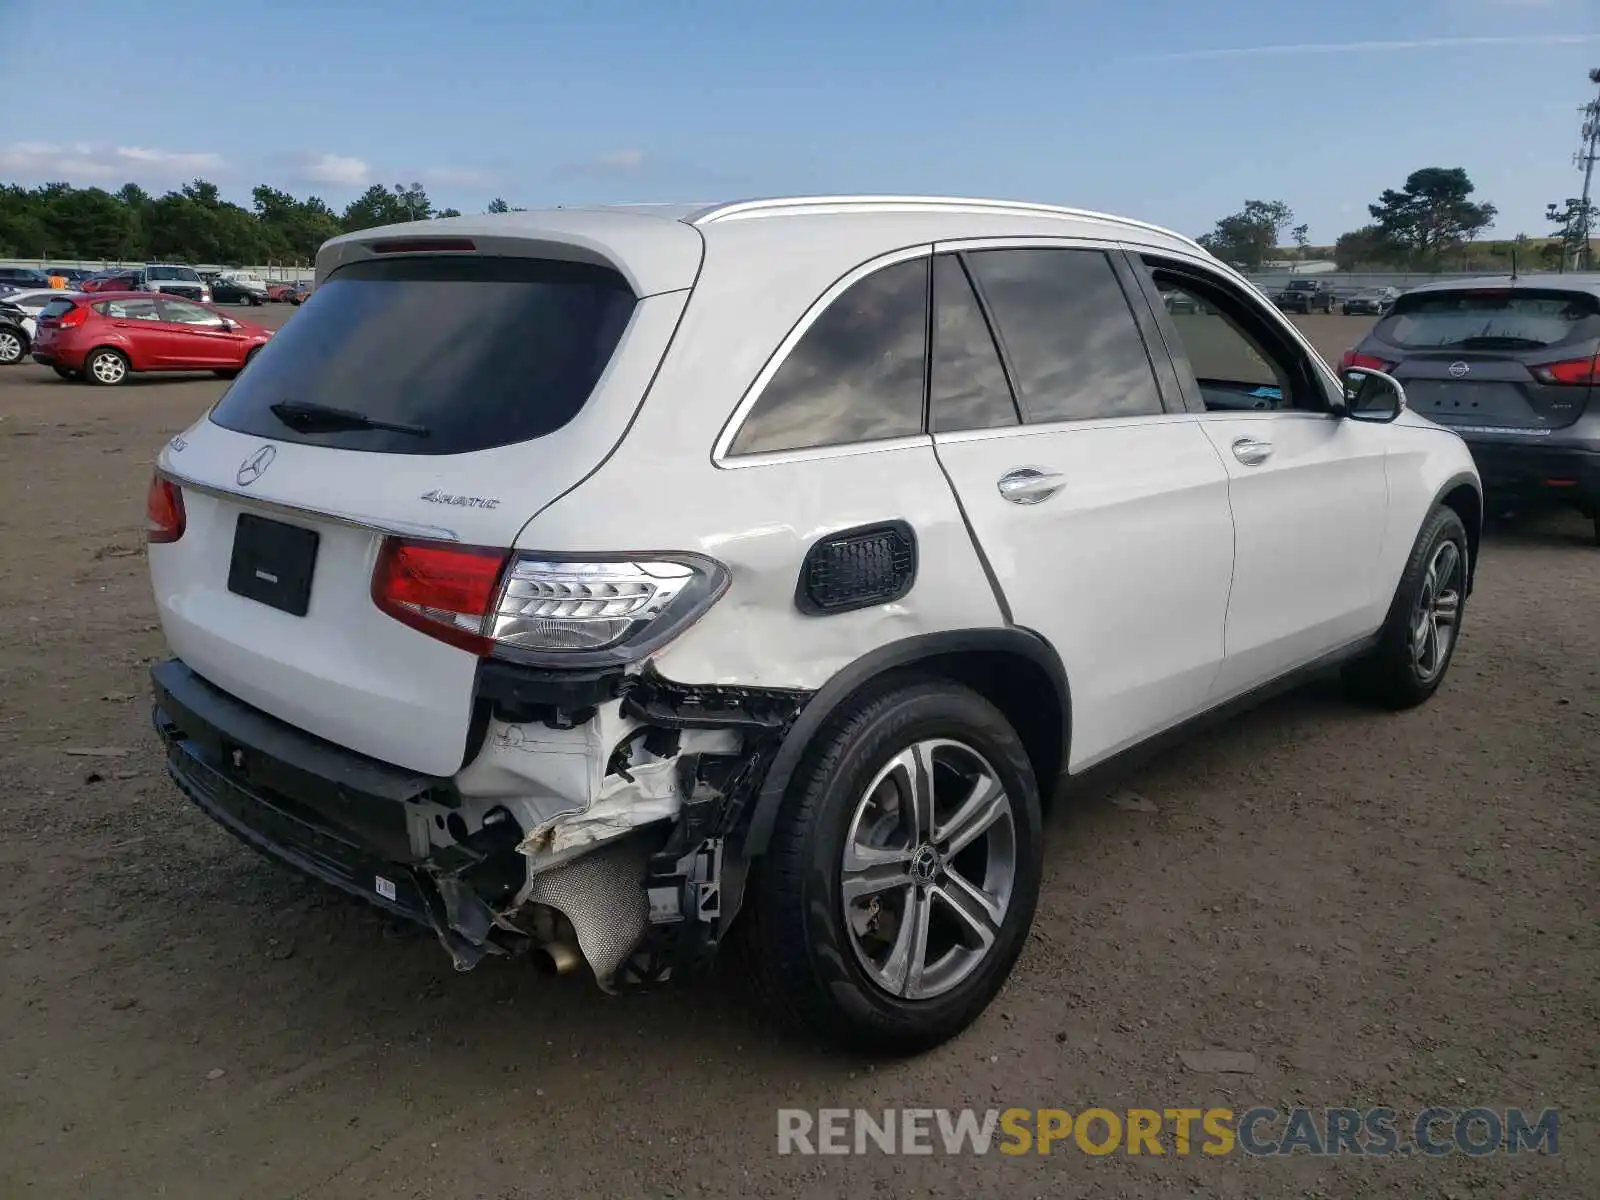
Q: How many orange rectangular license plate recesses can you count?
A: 0